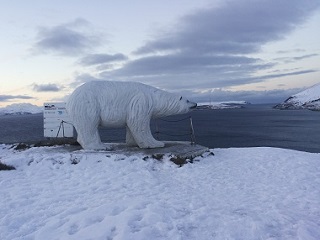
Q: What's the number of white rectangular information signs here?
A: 1